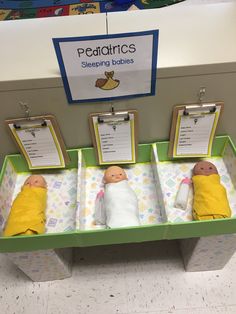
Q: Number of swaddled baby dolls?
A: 3